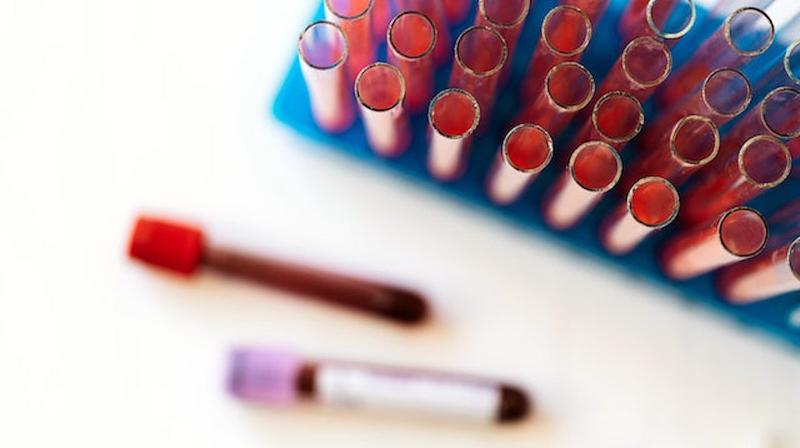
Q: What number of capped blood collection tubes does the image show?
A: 2